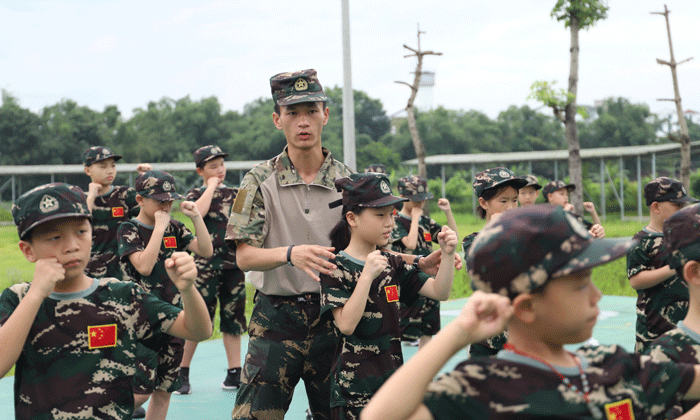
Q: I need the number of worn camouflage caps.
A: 14